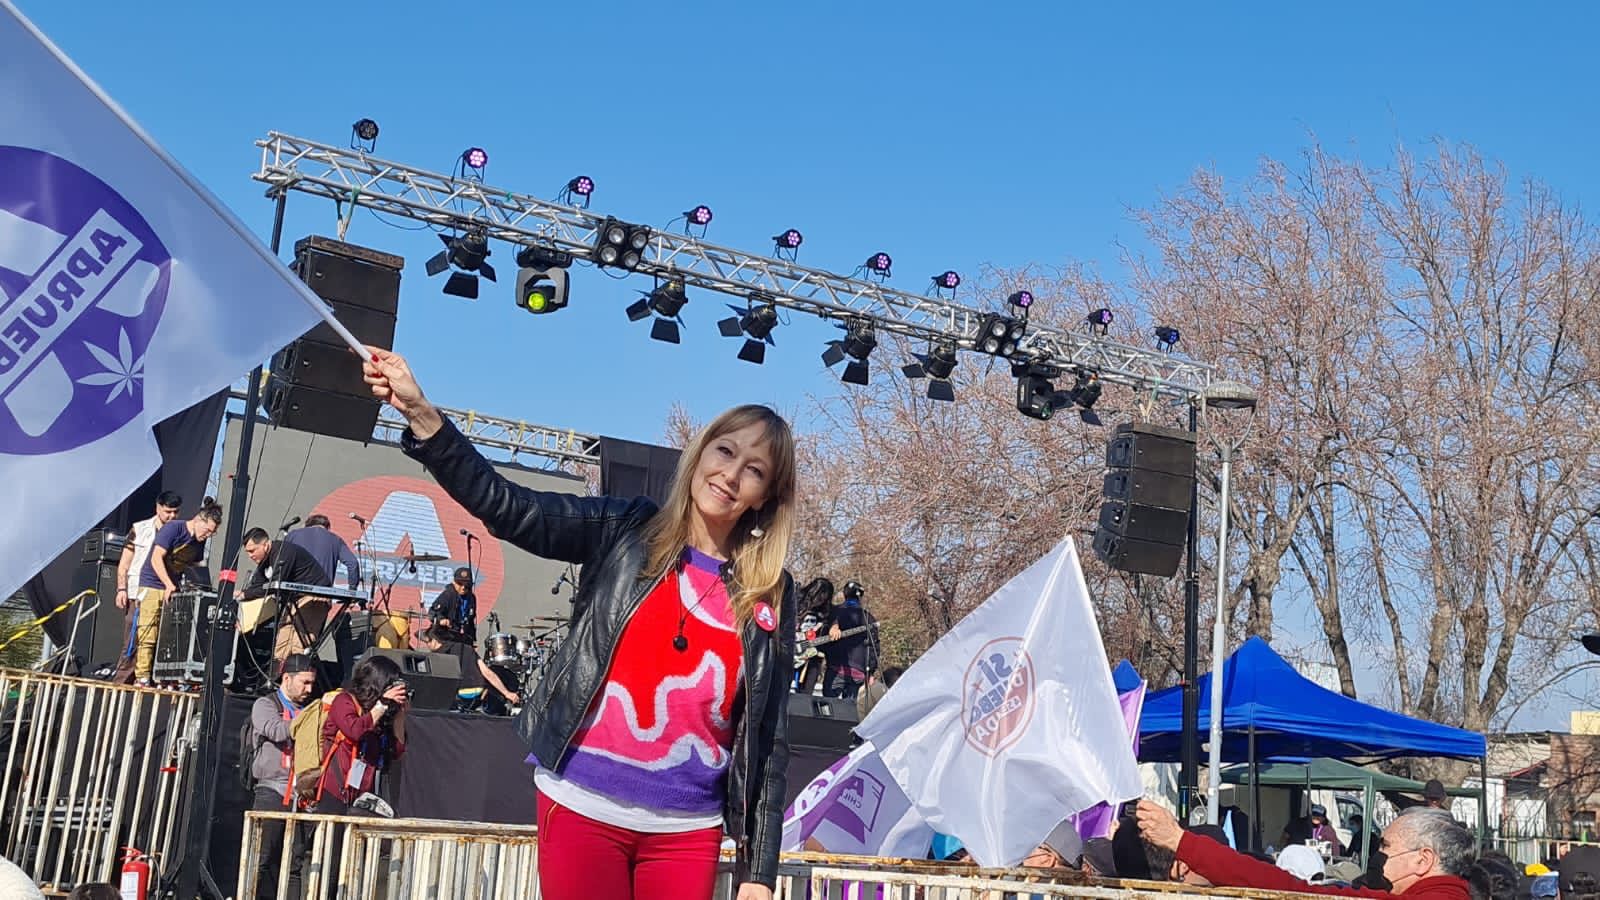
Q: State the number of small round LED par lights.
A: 10